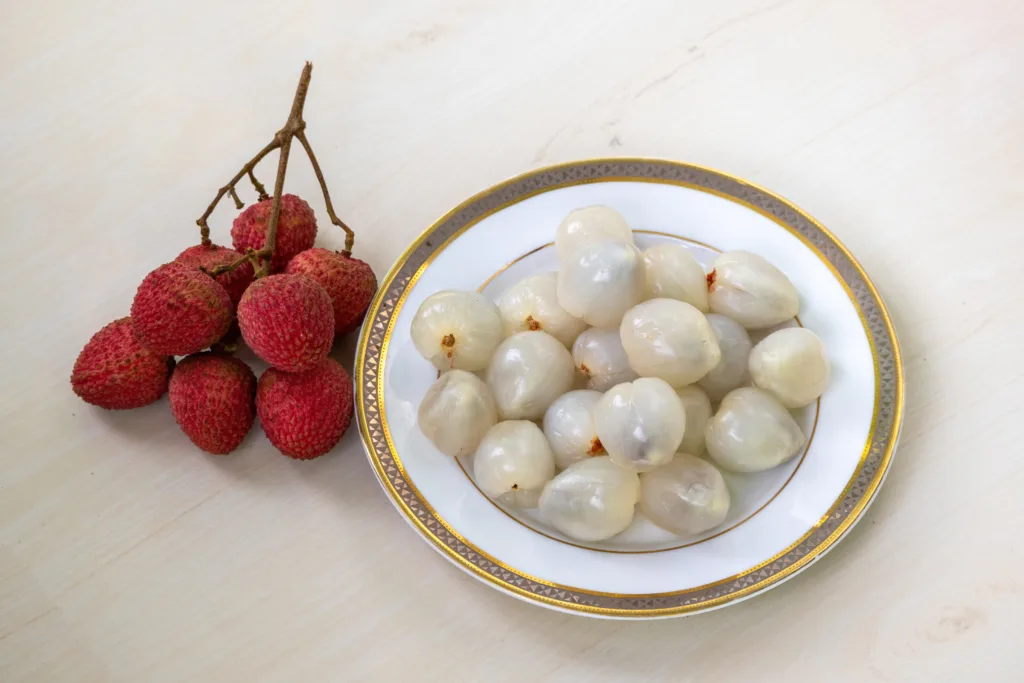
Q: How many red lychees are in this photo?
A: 8